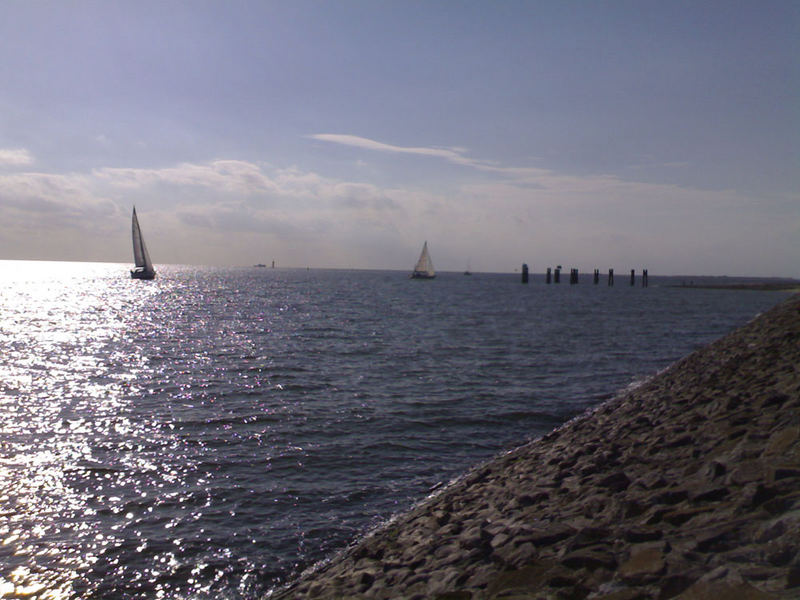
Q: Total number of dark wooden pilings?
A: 8